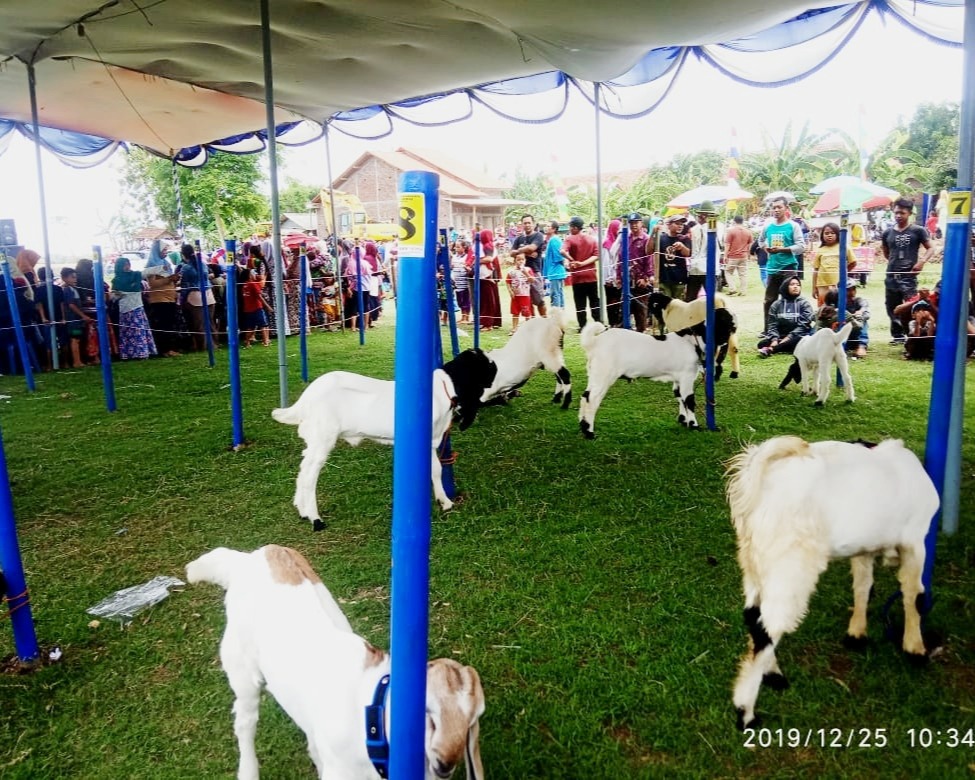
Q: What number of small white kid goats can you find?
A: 1